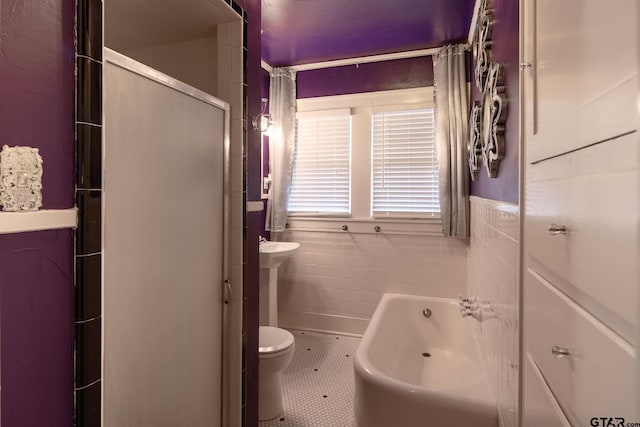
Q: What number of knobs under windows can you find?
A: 3